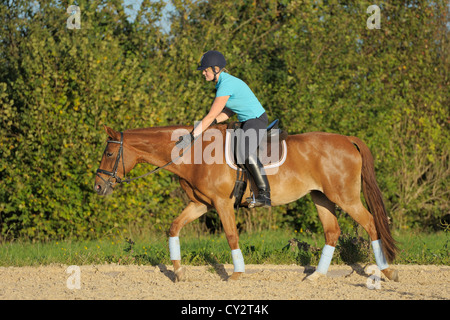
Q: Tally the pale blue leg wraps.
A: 4